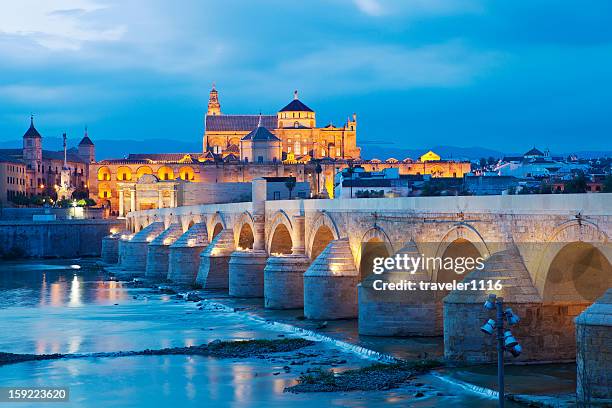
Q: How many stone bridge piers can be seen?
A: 11